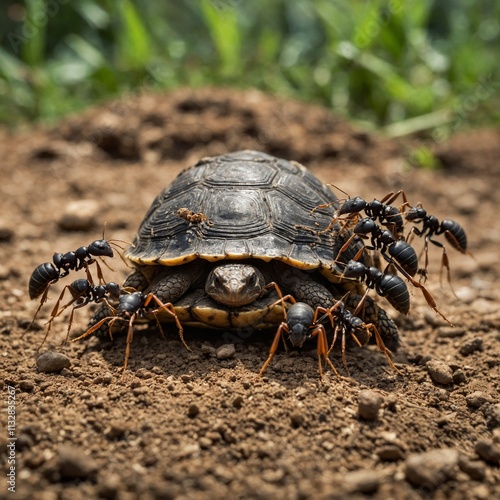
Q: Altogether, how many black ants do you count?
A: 9